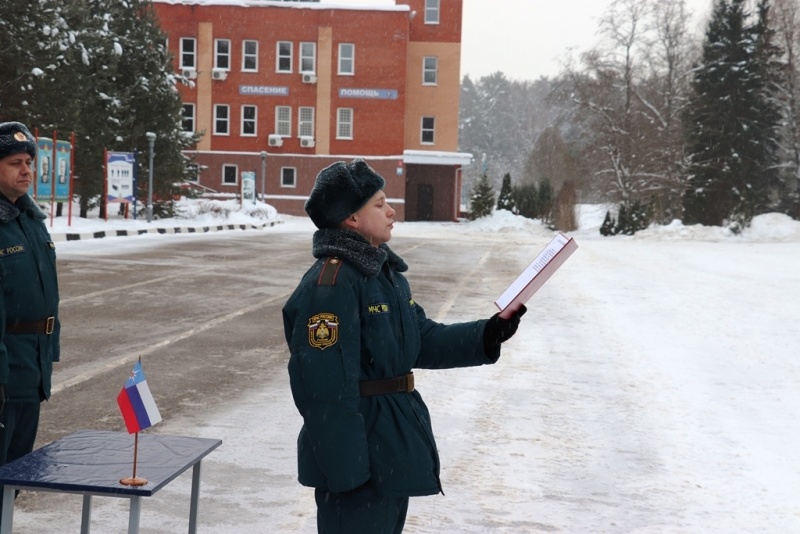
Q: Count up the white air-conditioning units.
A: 5